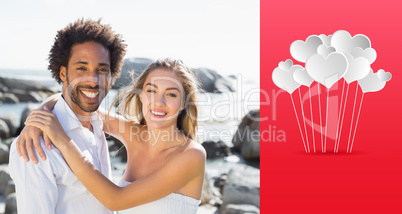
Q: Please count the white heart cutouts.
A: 12